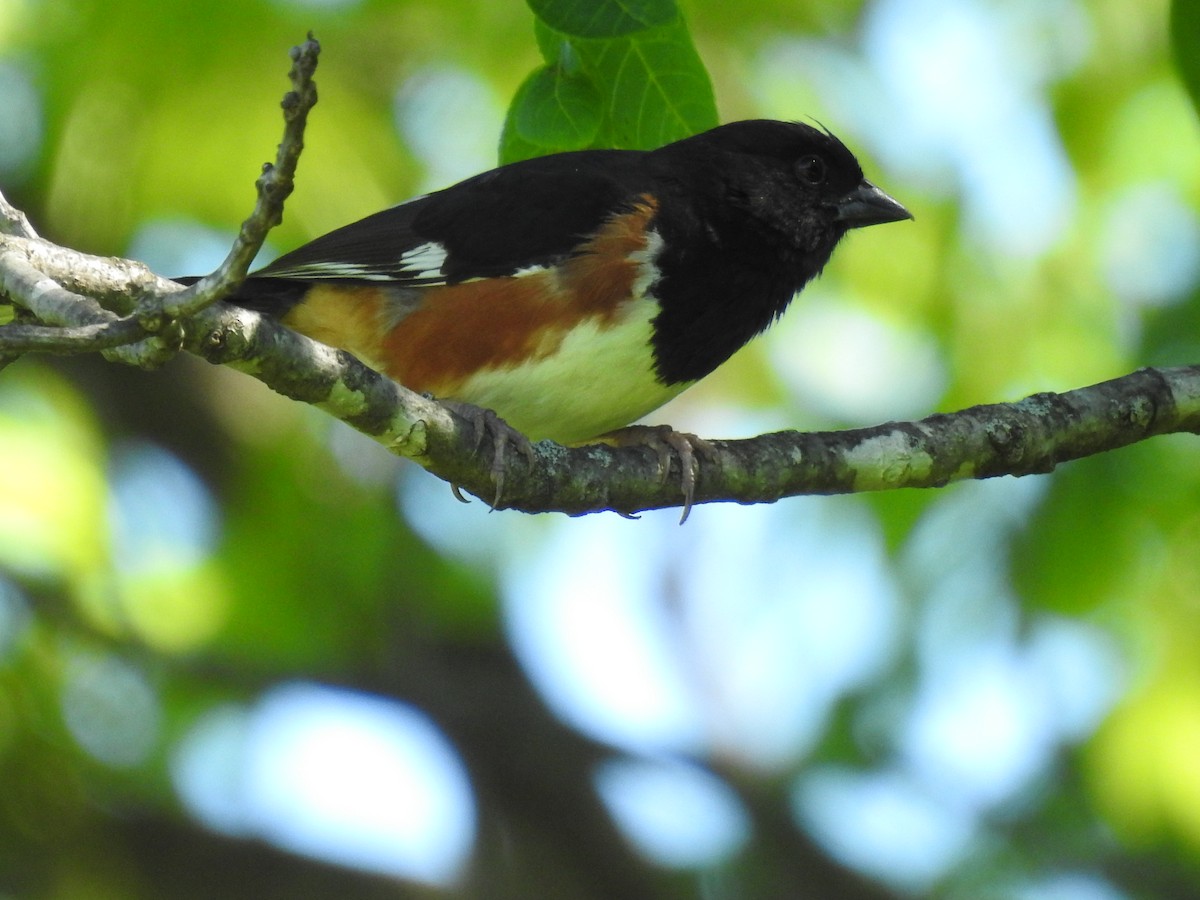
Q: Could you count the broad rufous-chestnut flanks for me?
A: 1